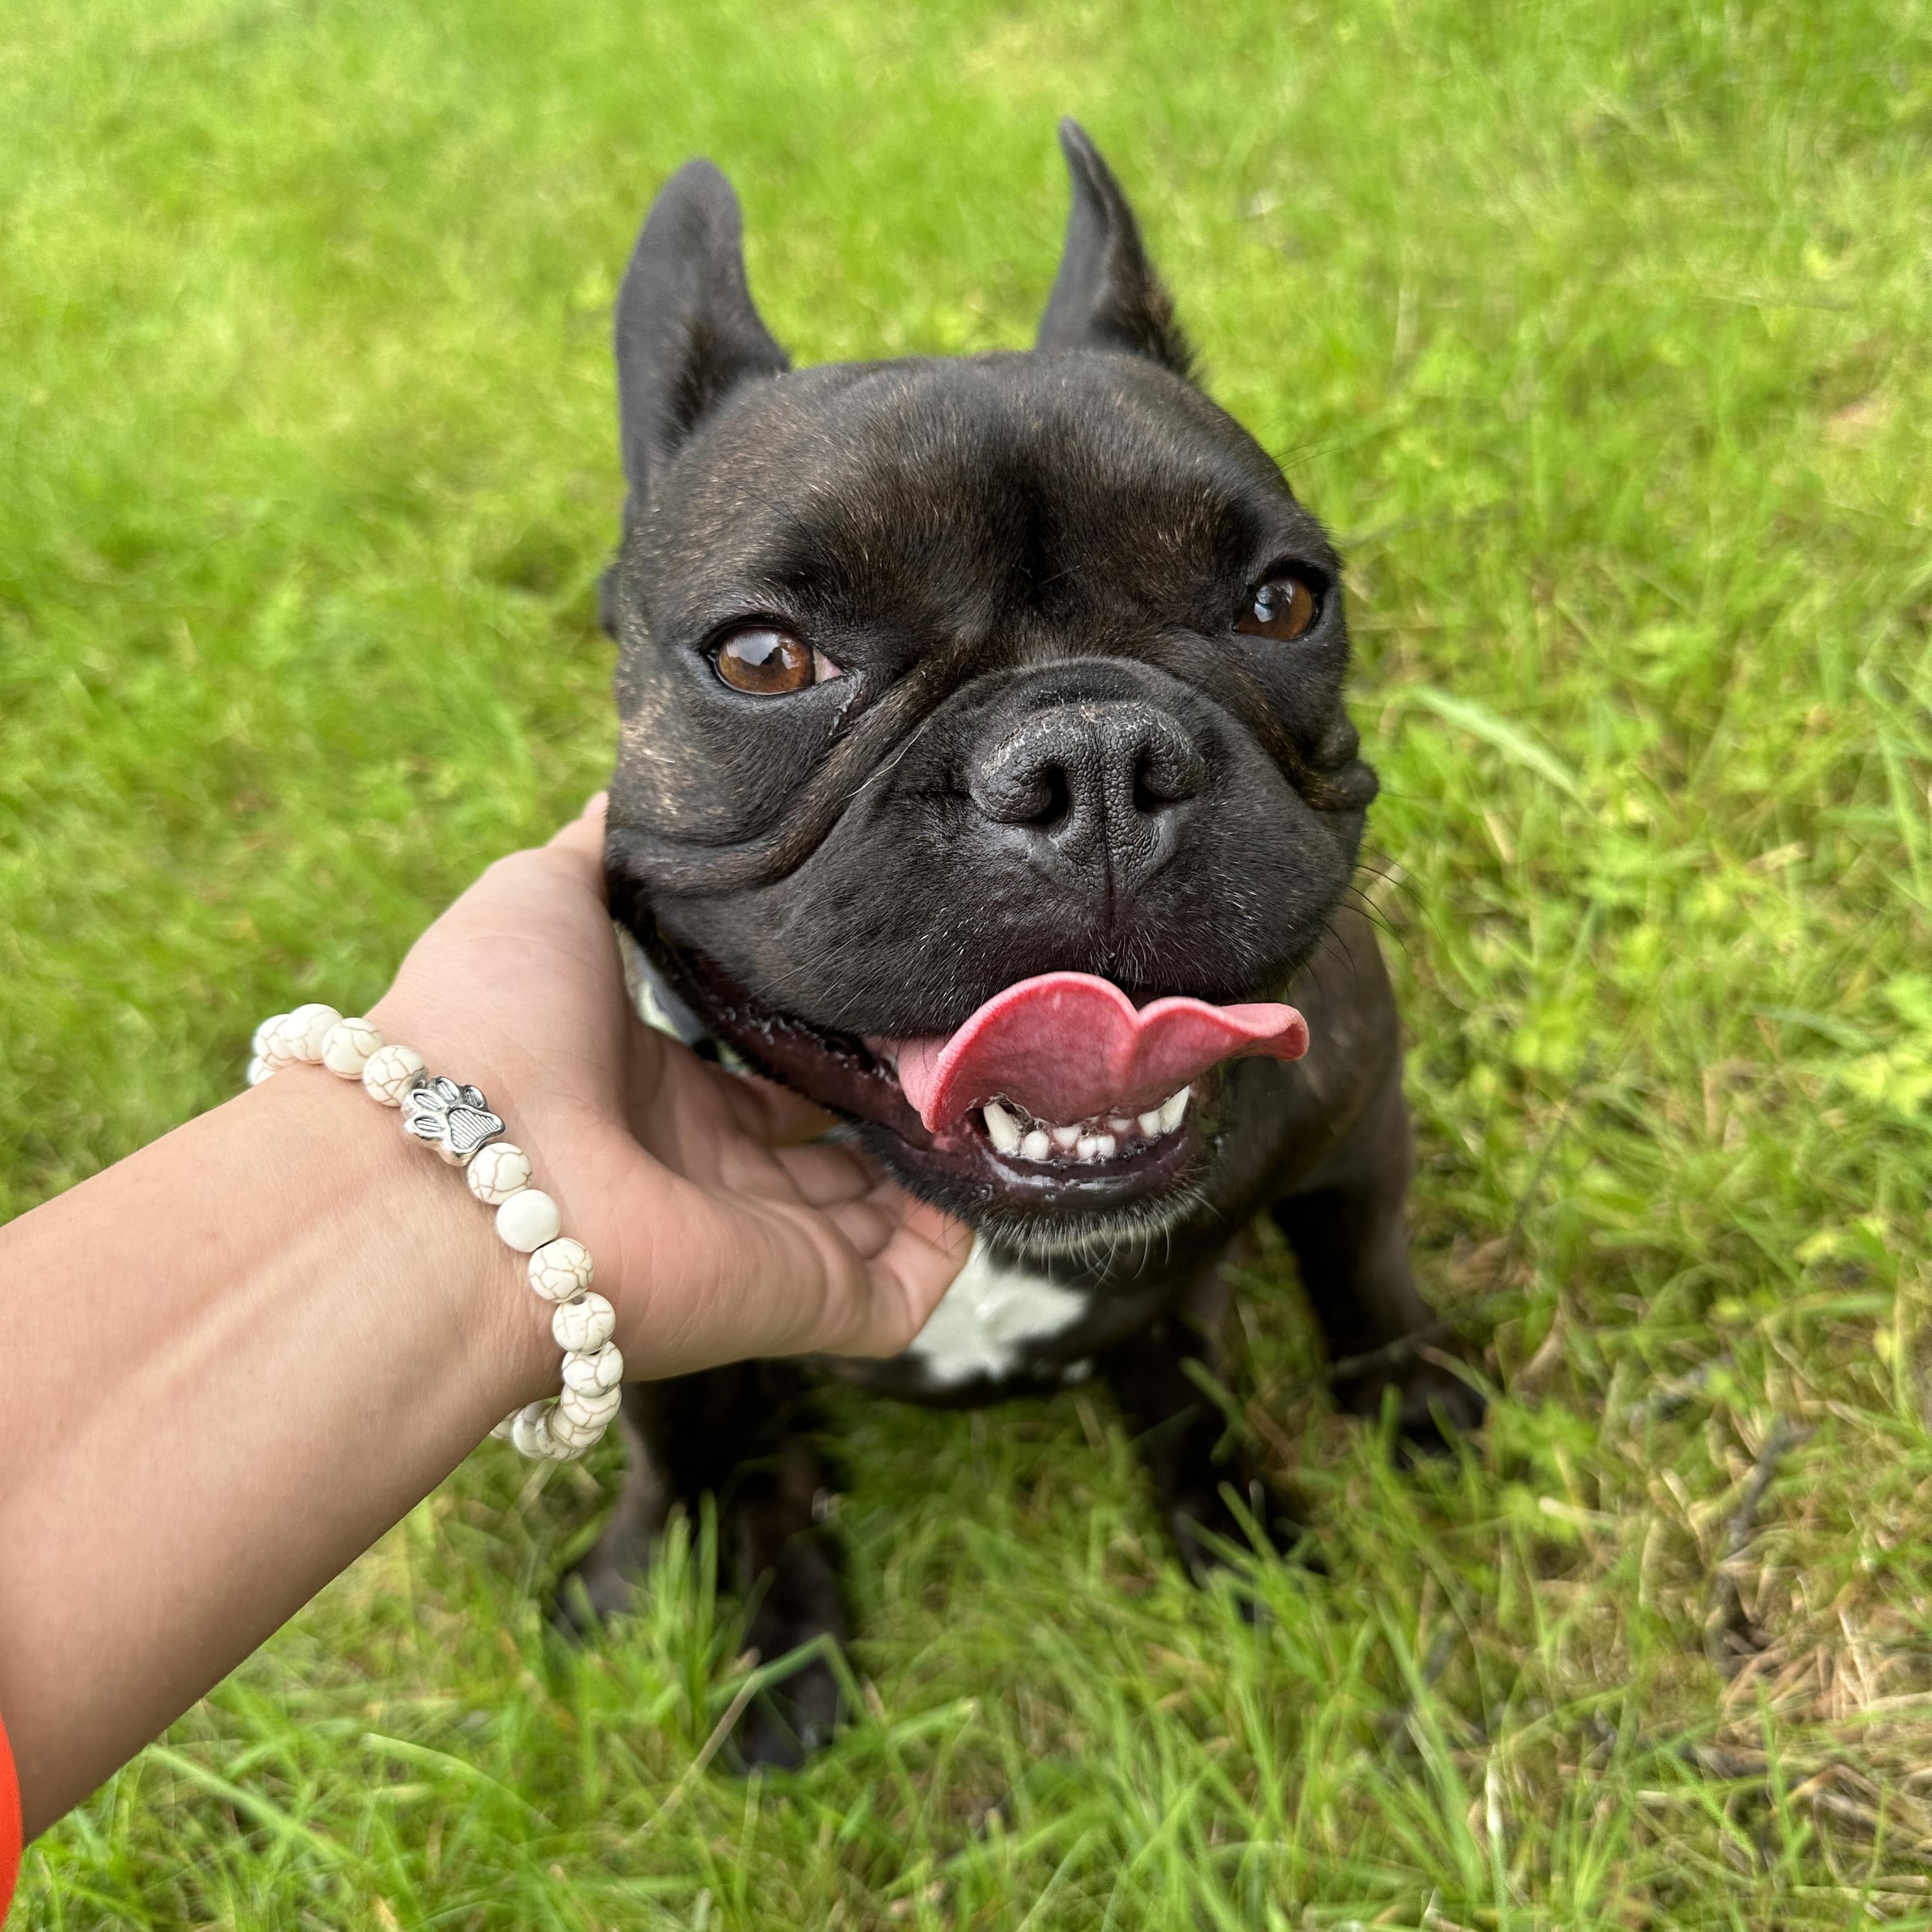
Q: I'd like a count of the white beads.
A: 15